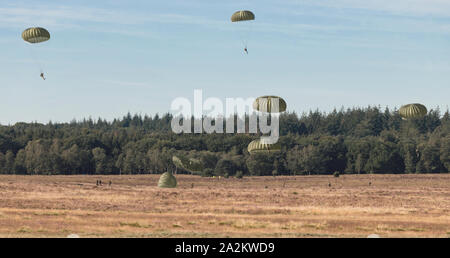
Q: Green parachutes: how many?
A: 7